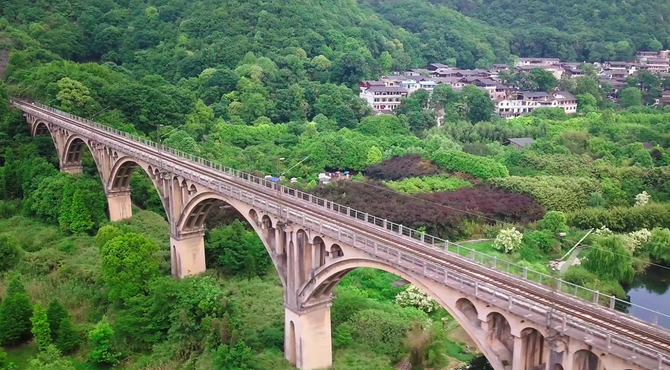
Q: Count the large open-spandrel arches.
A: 5